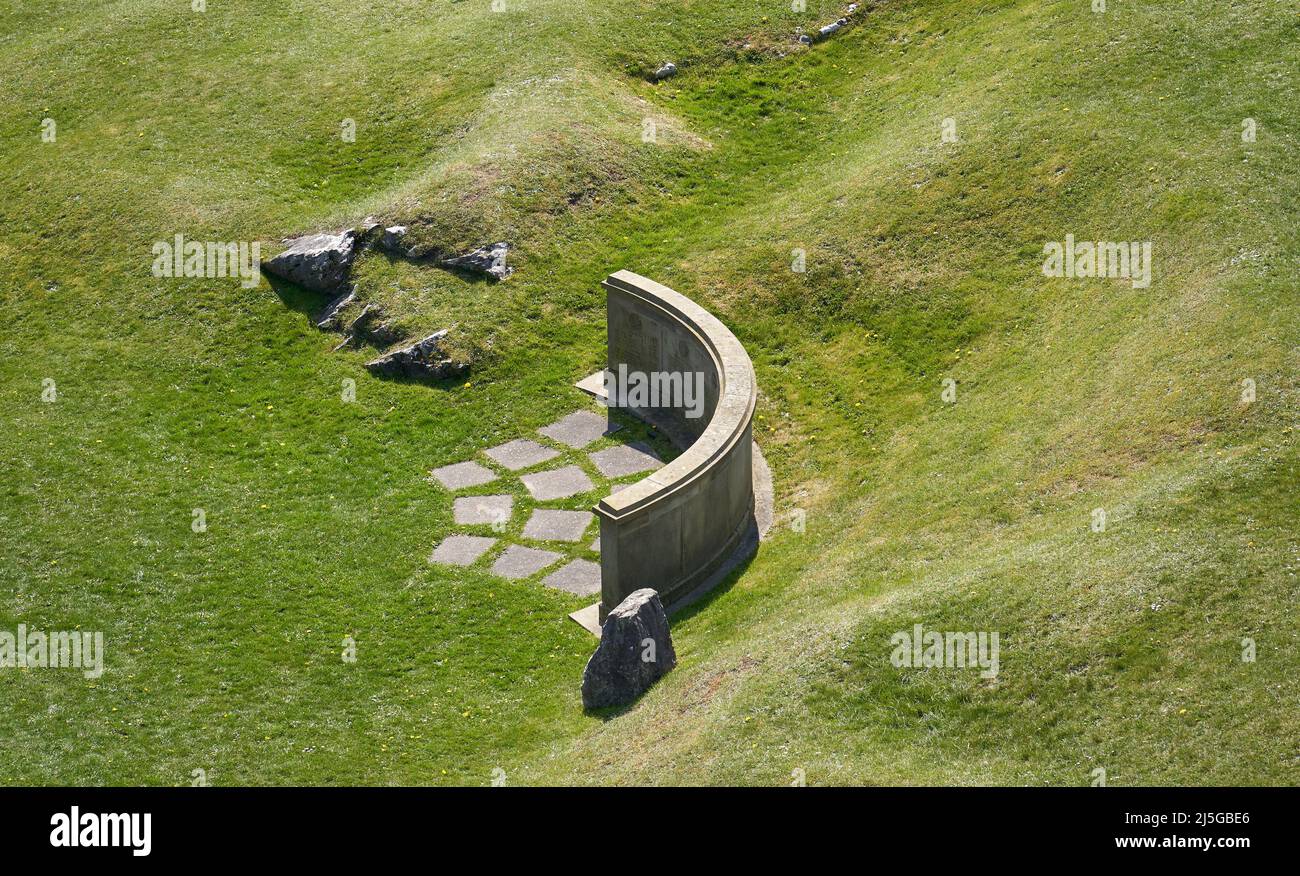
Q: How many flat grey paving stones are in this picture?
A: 12